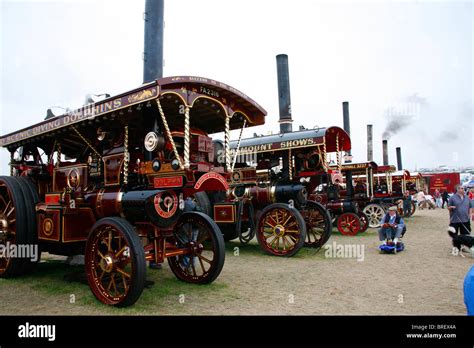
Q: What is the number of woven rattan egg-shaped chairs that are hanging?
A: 0